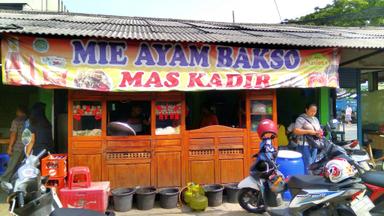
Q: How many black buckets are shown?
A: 5